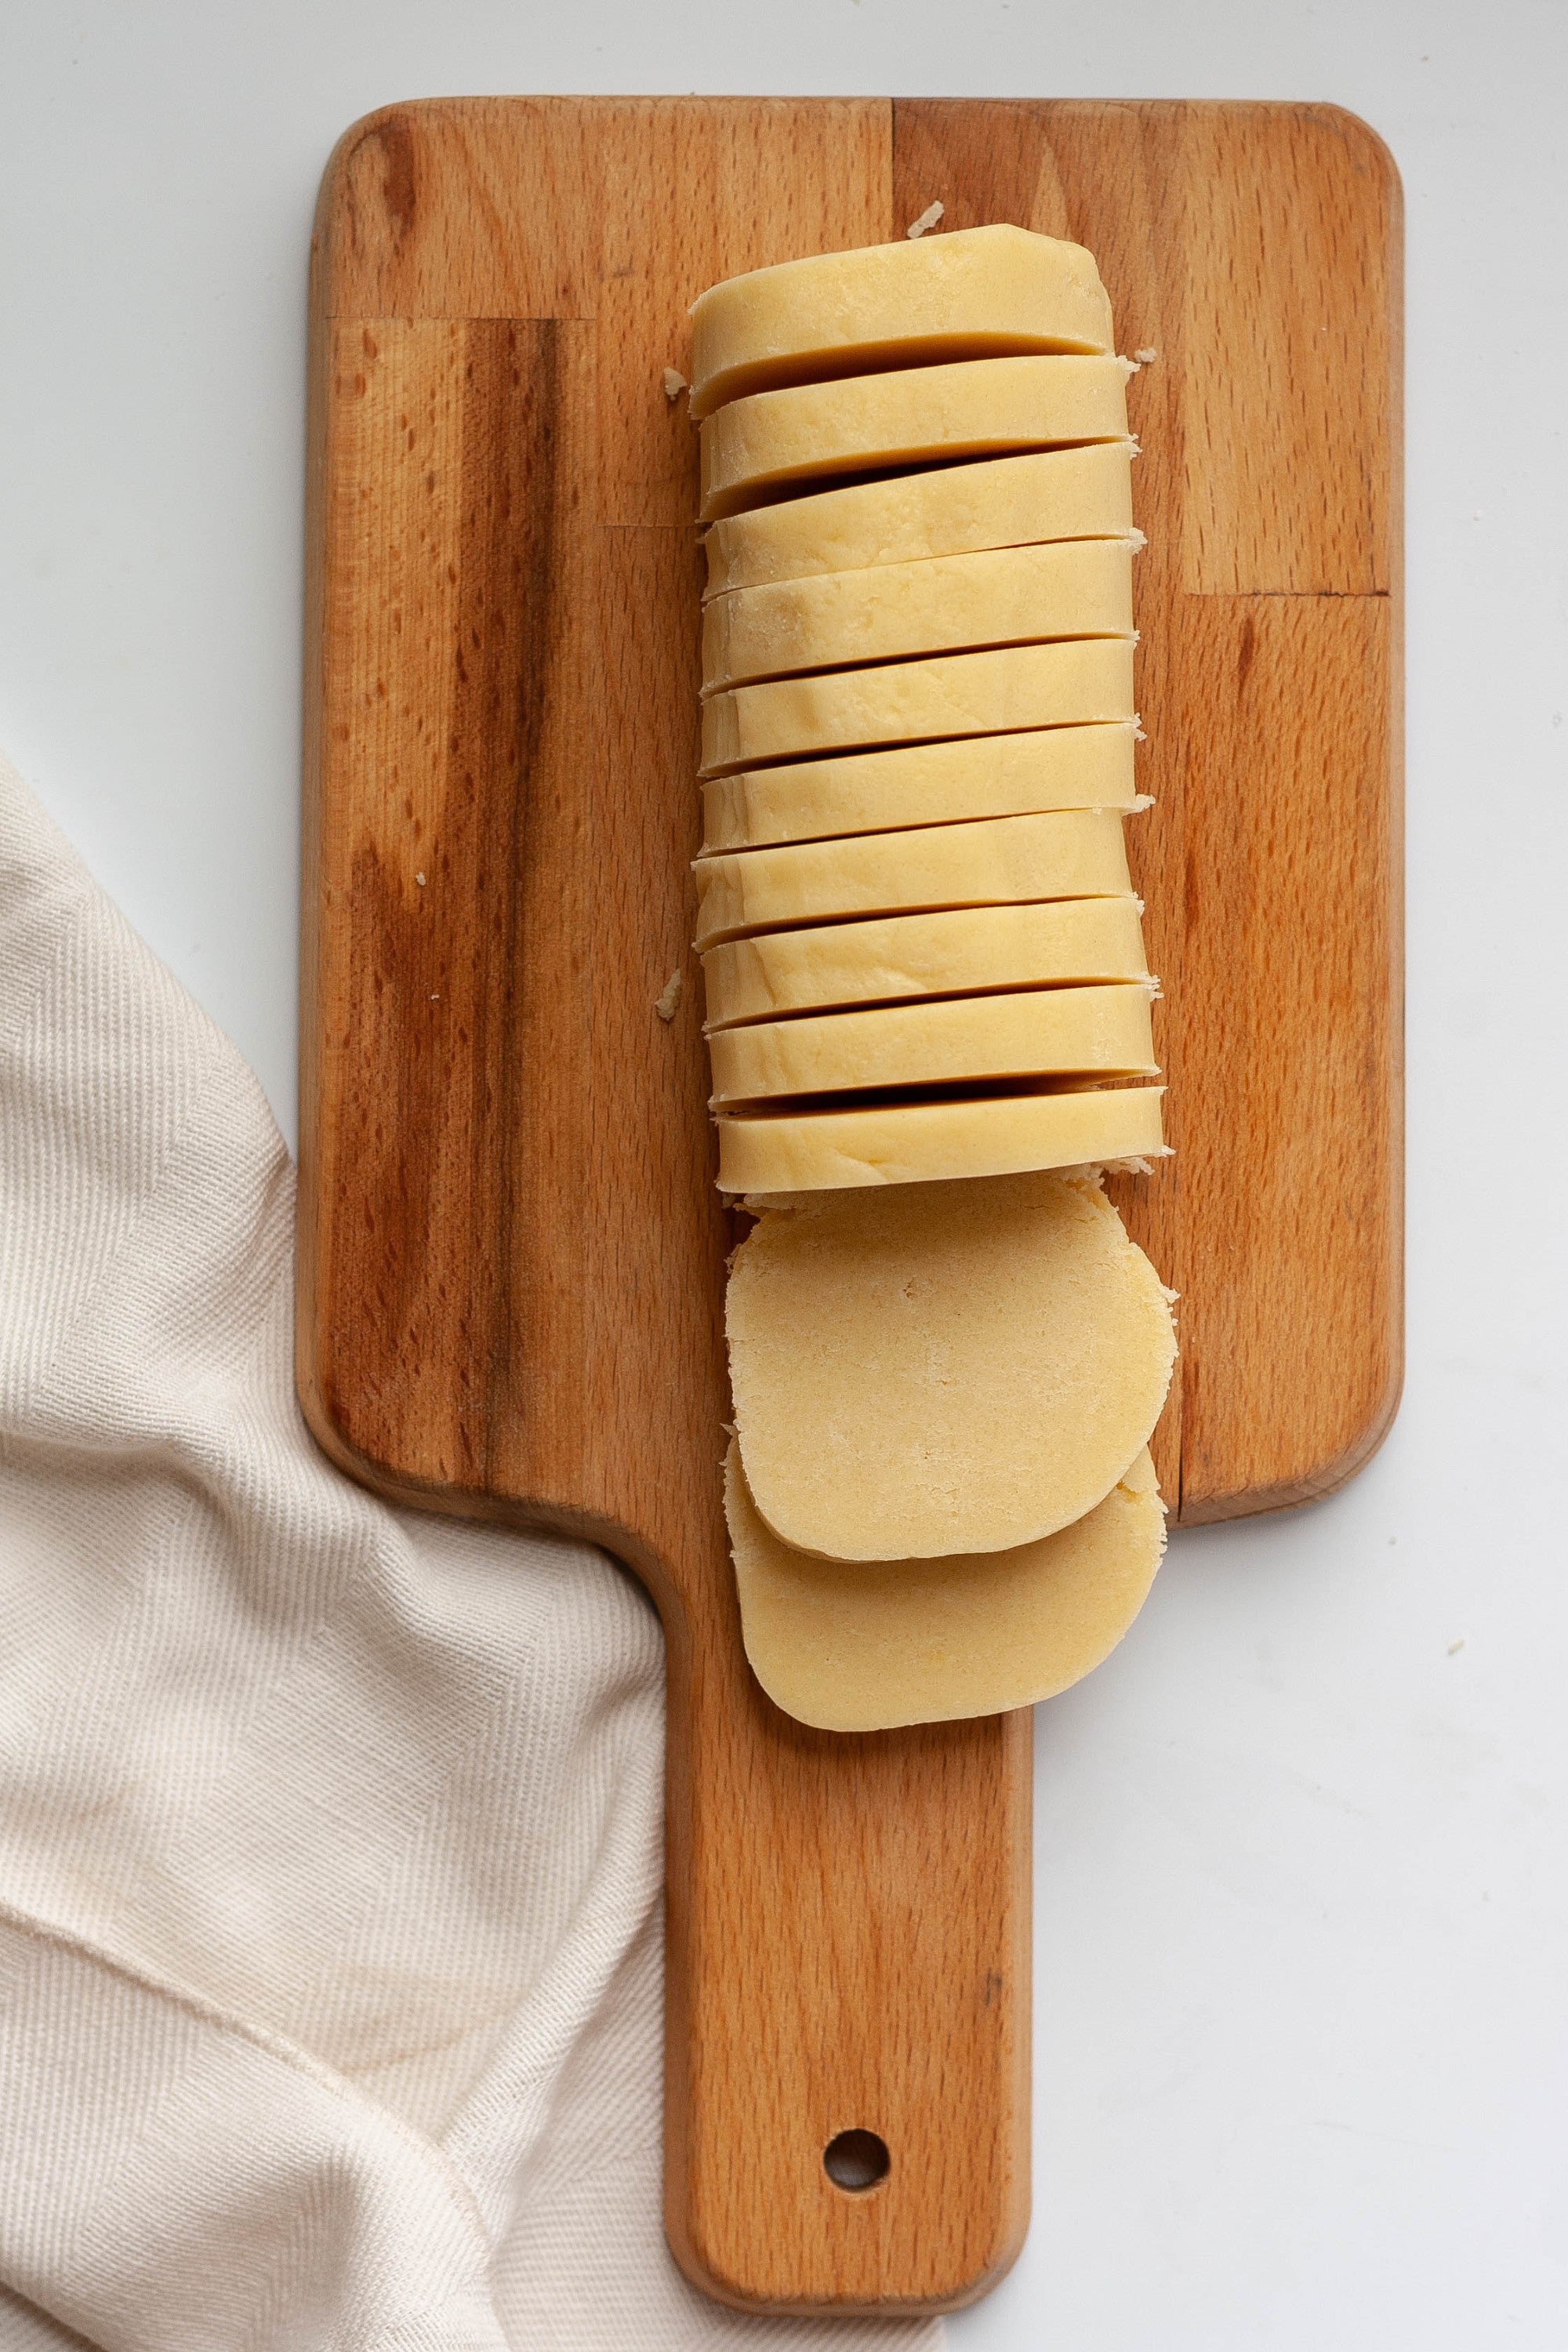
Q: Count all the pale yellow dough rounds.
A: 12